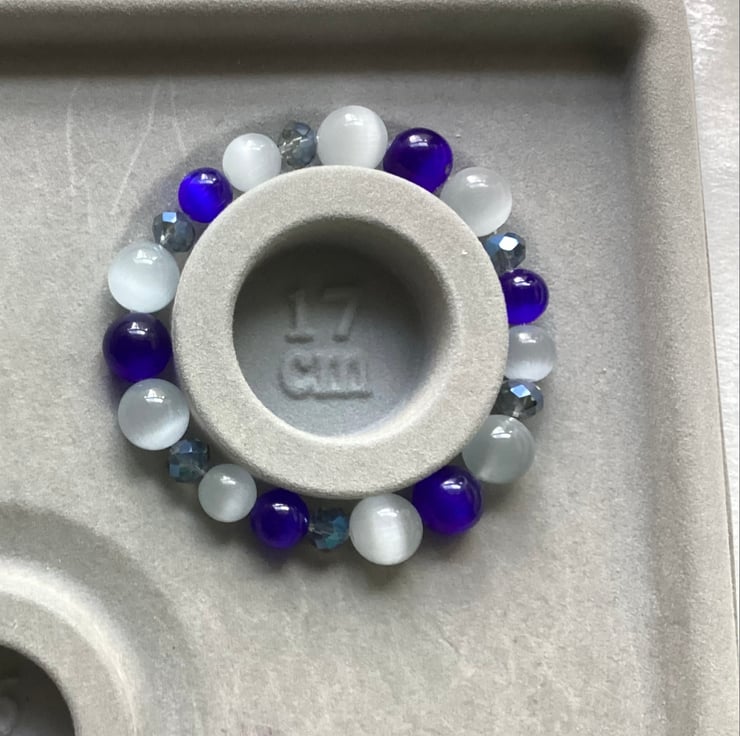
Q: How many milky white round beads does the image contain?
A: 9